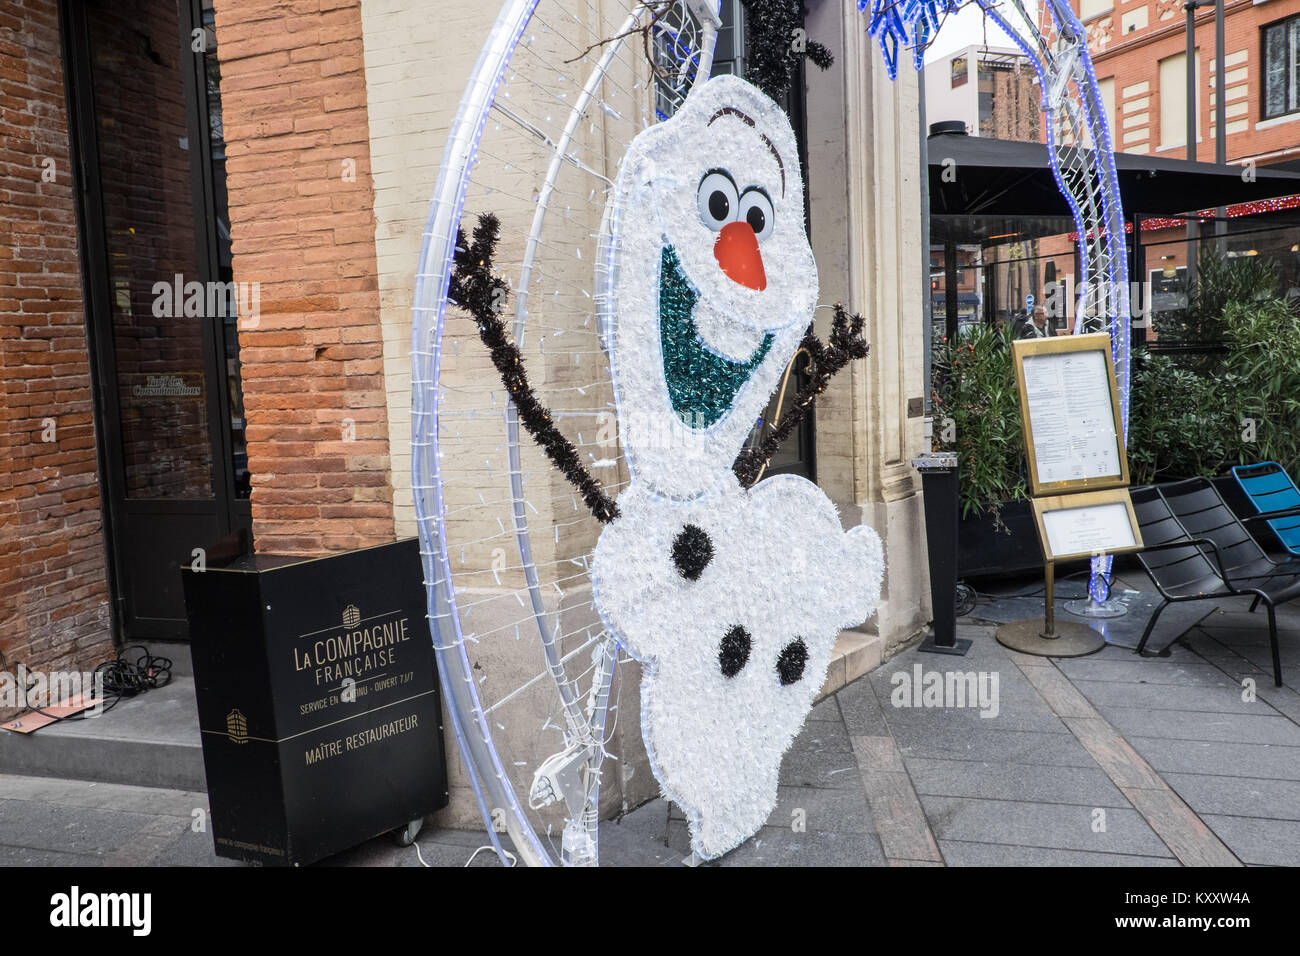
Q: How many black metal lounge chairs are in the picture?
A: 2